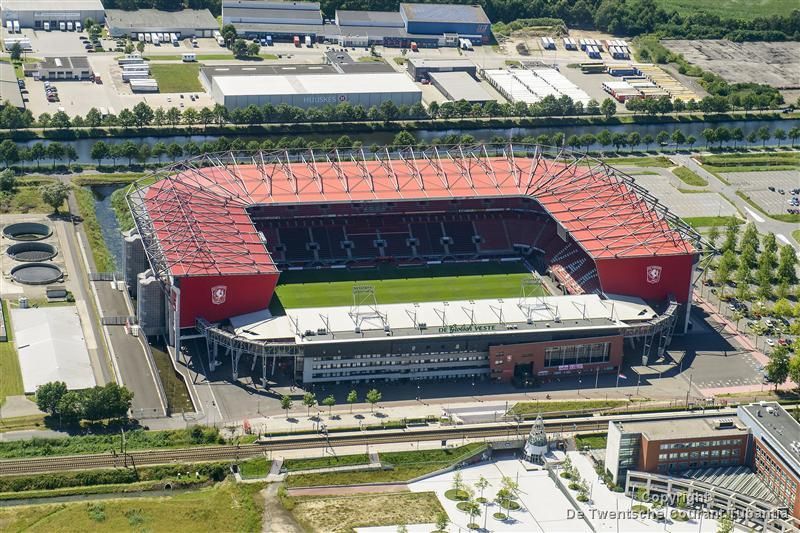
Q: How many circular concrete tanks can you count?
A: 3